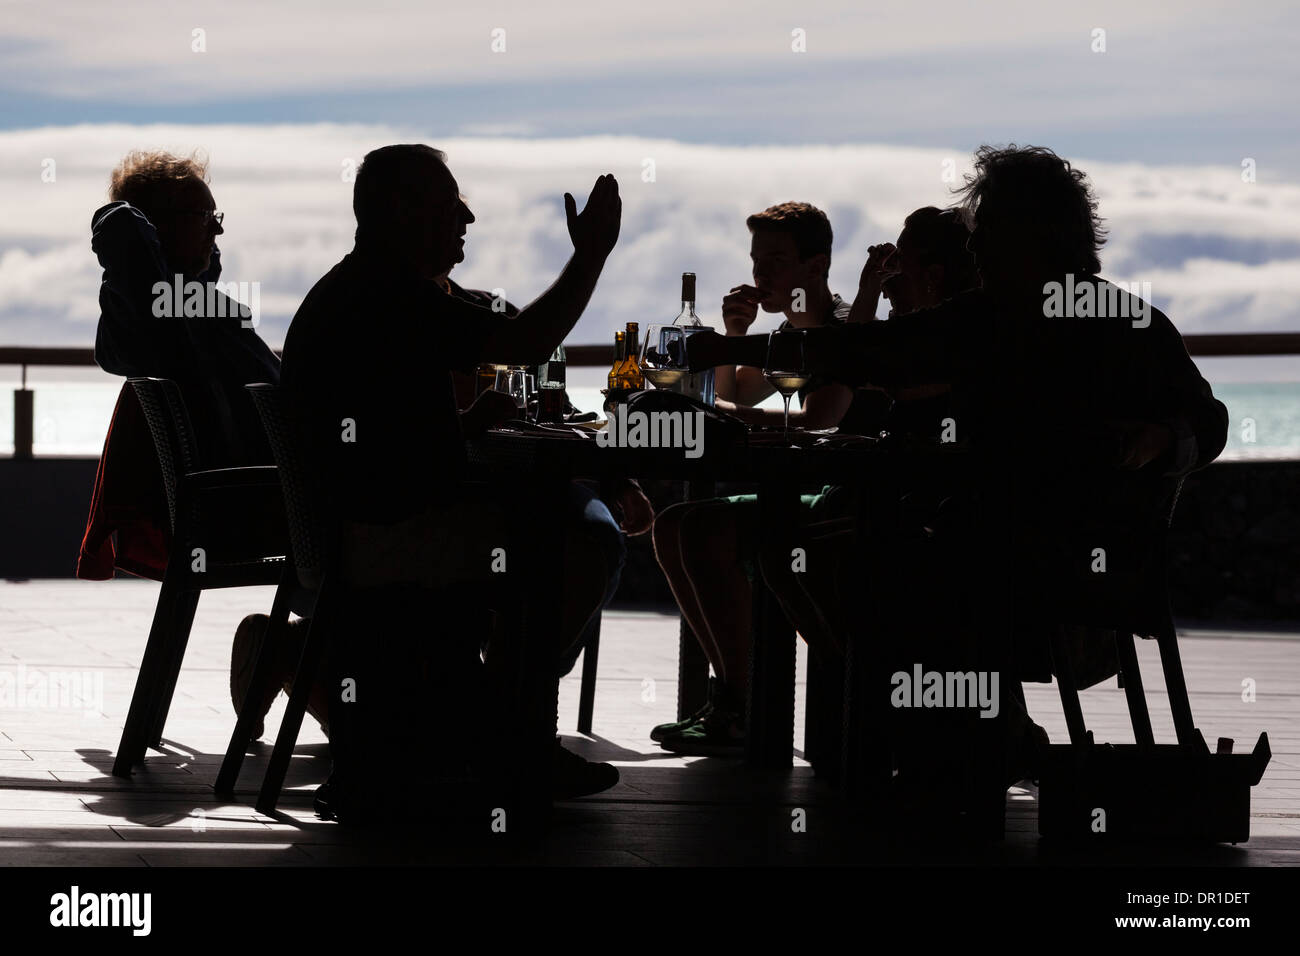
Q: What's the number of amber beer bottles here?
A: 2